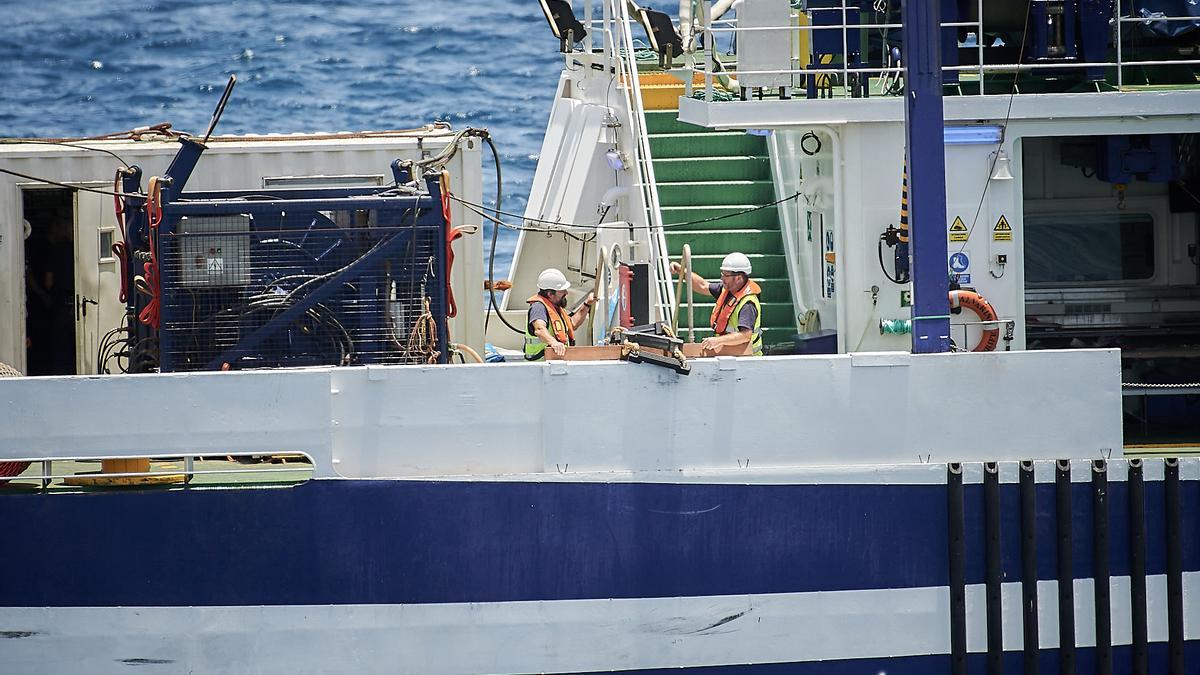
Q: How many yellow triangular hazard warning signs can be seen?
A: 2